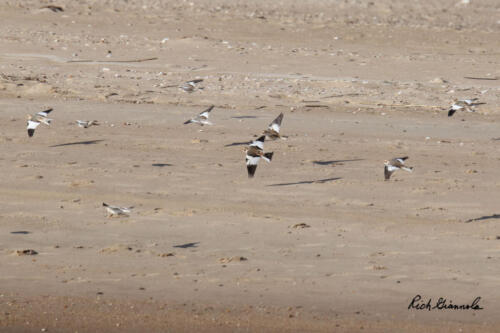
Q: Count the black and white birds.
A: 9